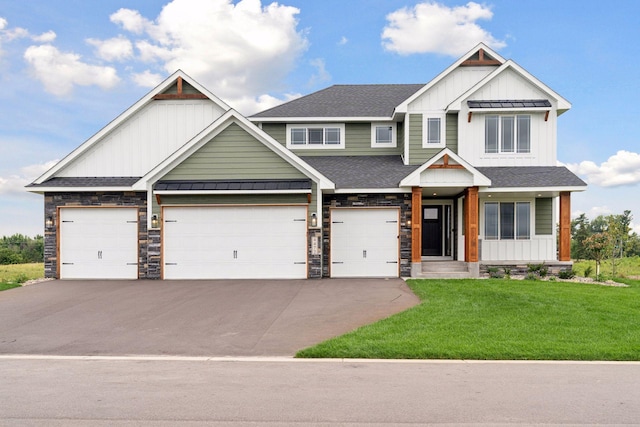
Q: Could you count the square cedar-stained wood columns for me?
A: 3